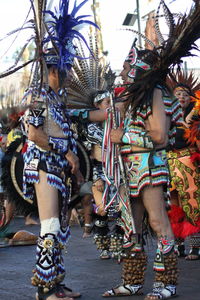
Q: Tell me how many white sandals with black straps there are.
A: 2